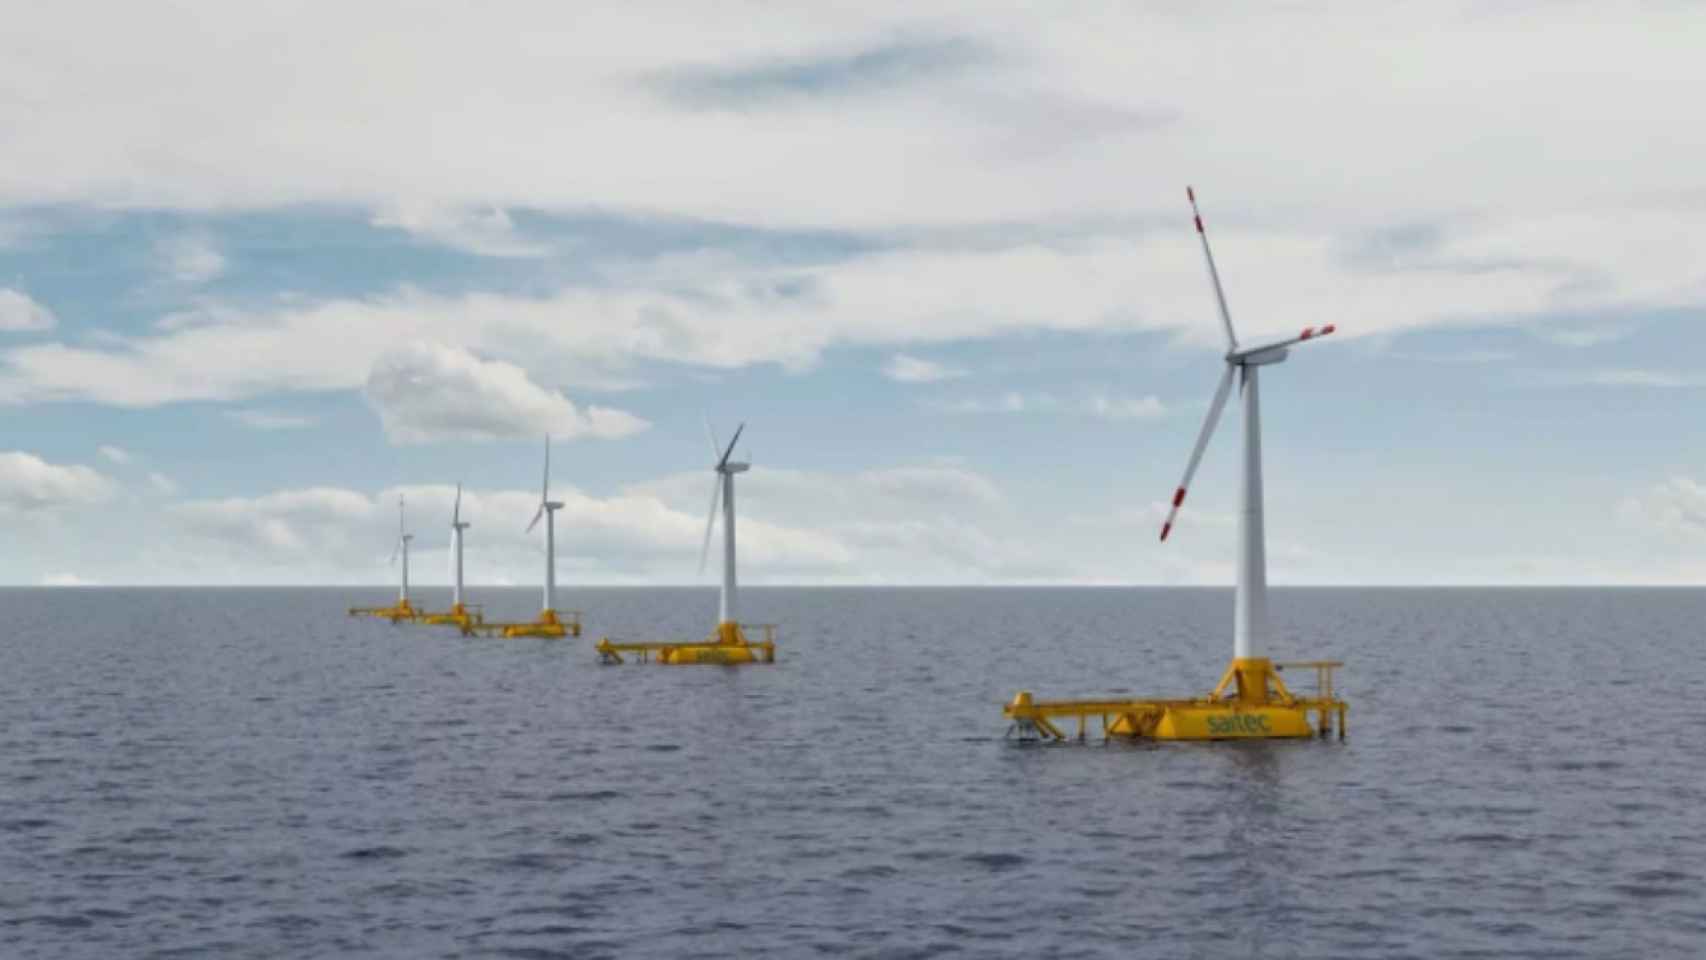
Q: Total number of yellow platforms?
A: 5